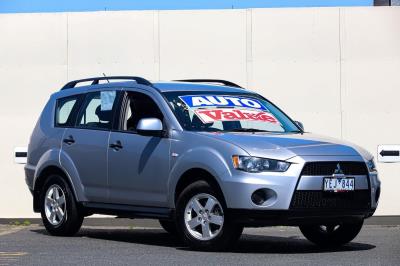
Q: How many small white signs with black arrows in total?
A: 2